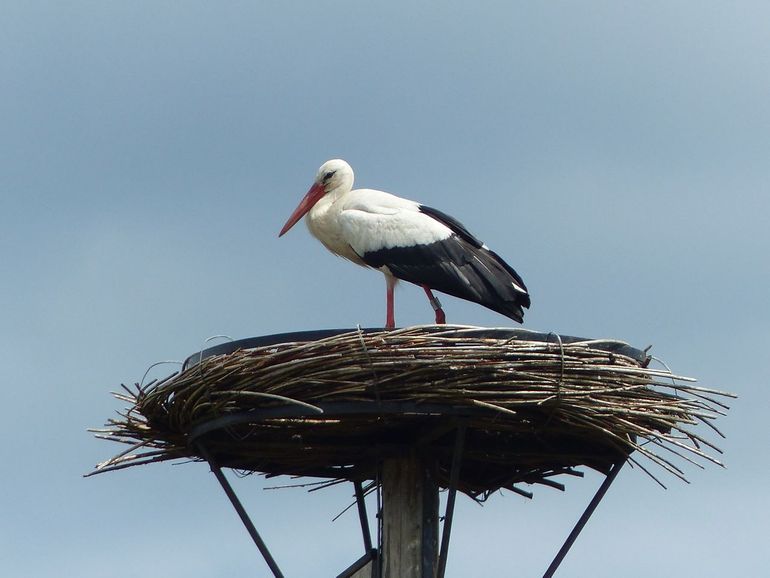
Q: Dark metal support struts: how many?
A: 4